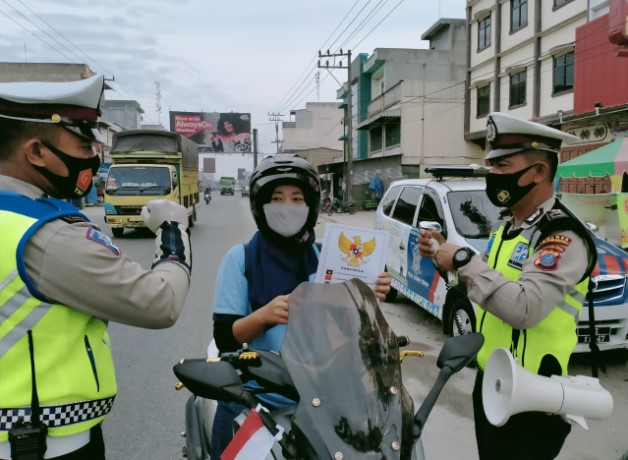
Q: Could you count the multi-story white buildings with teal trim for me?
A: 1